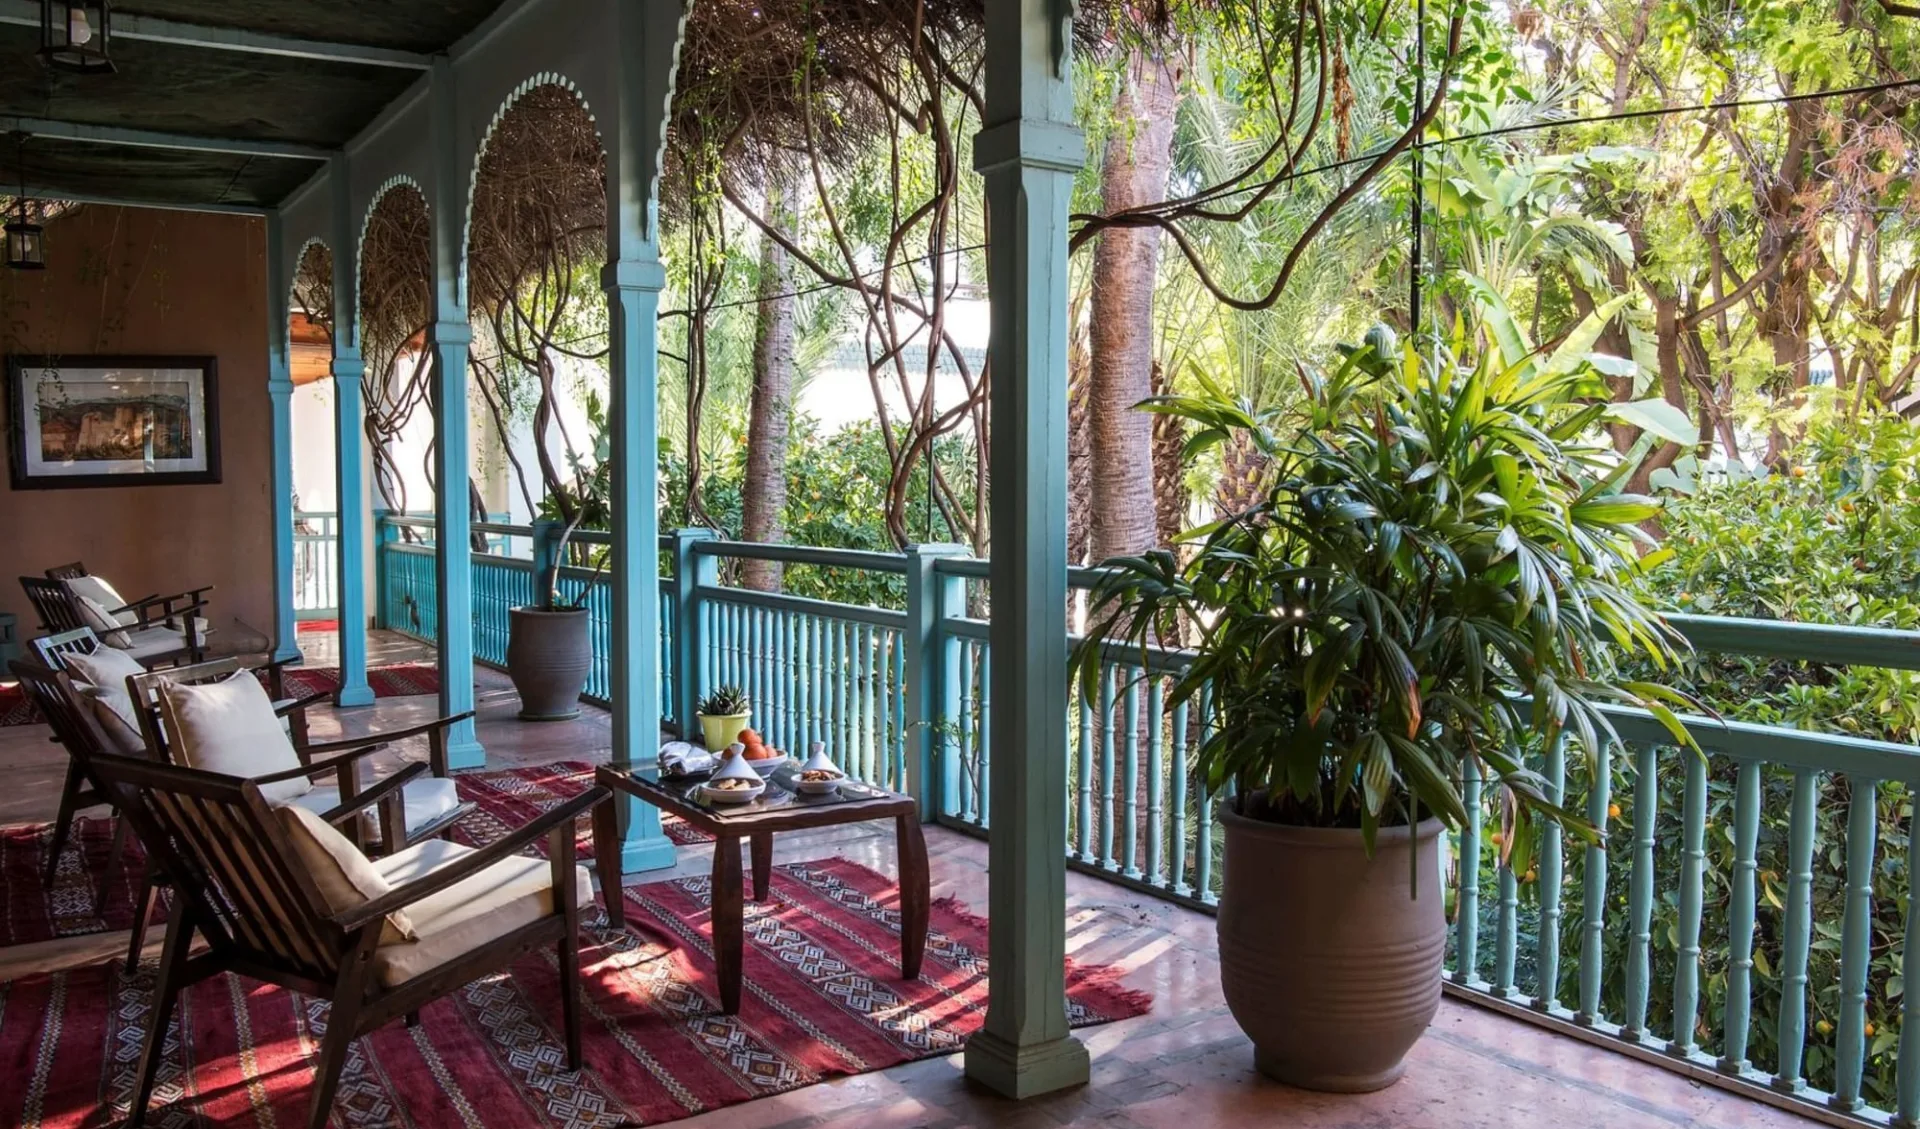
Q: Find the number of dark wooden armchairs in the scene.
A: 6